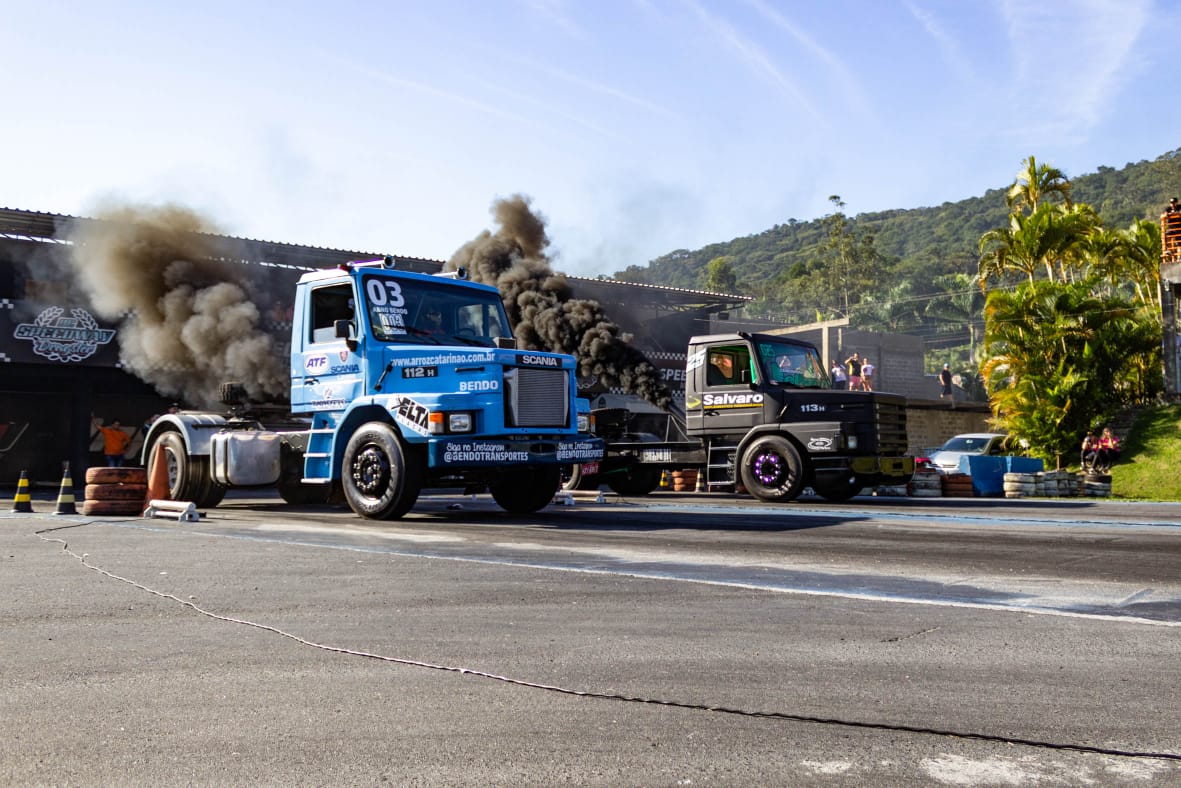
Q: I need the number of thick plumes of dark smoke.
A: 2